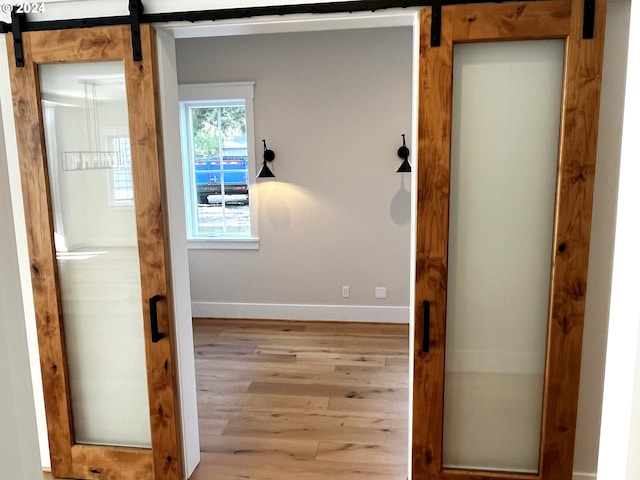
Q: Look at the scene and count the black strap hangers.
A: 4